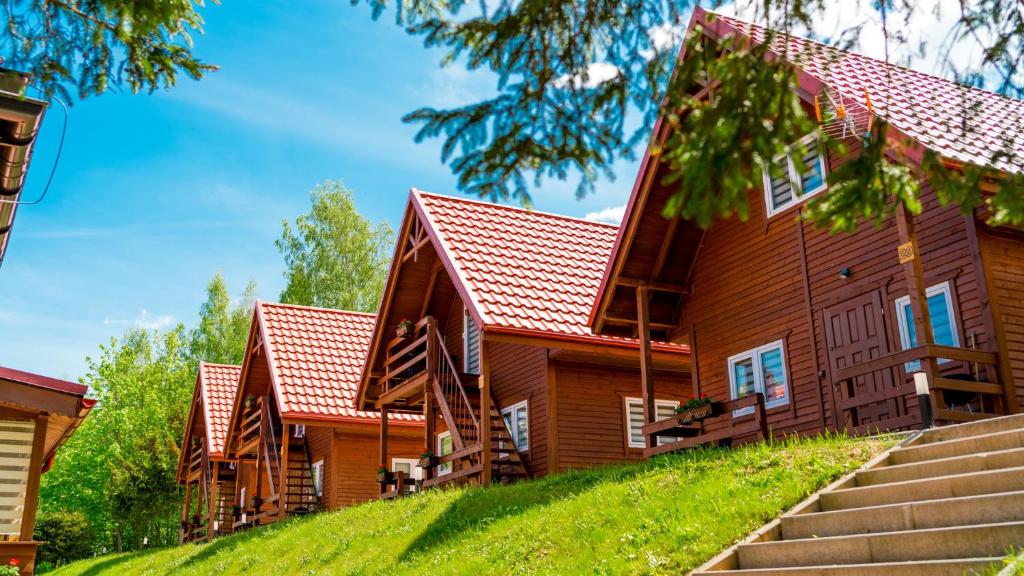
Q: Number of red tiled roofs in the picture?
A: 4